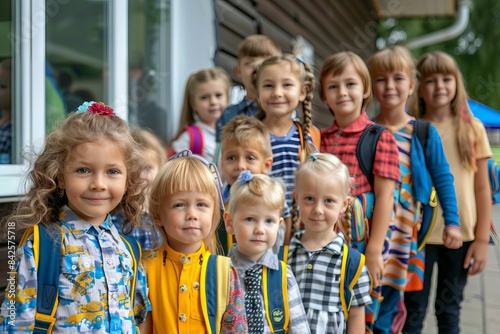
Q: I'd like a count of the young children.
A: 12